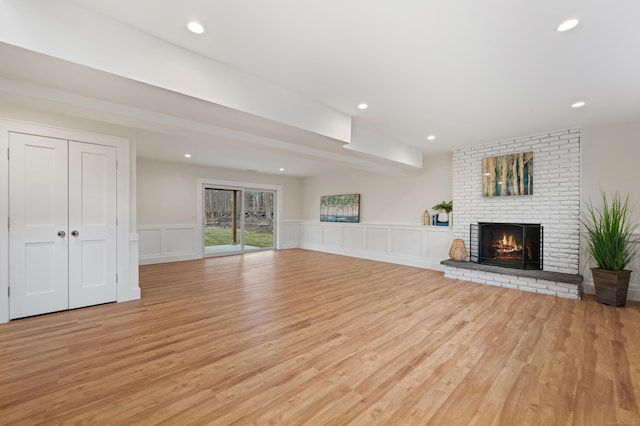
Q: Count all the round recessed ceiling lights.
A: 7